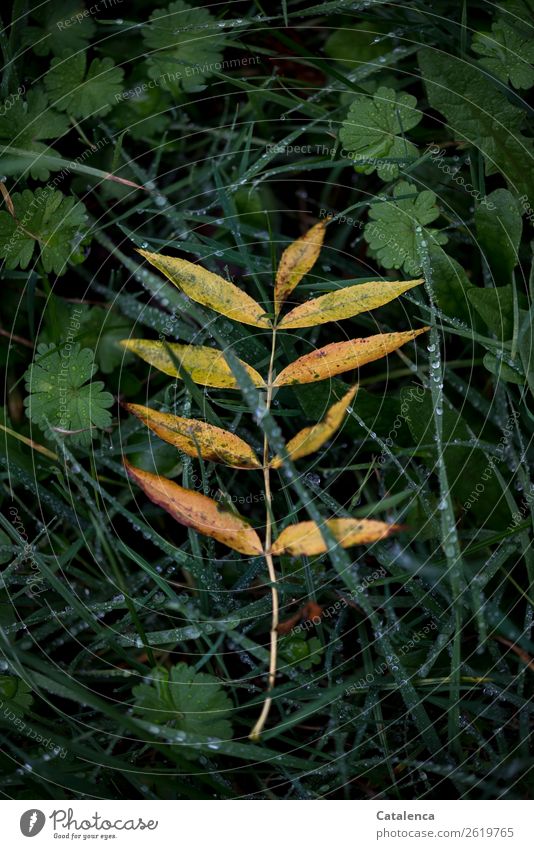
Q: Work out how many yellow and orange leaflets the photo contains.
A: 9